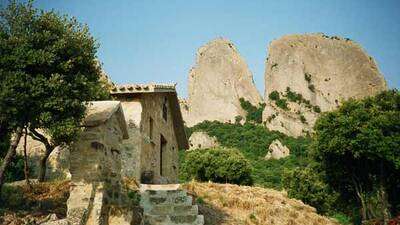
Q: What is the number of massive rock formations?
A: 2